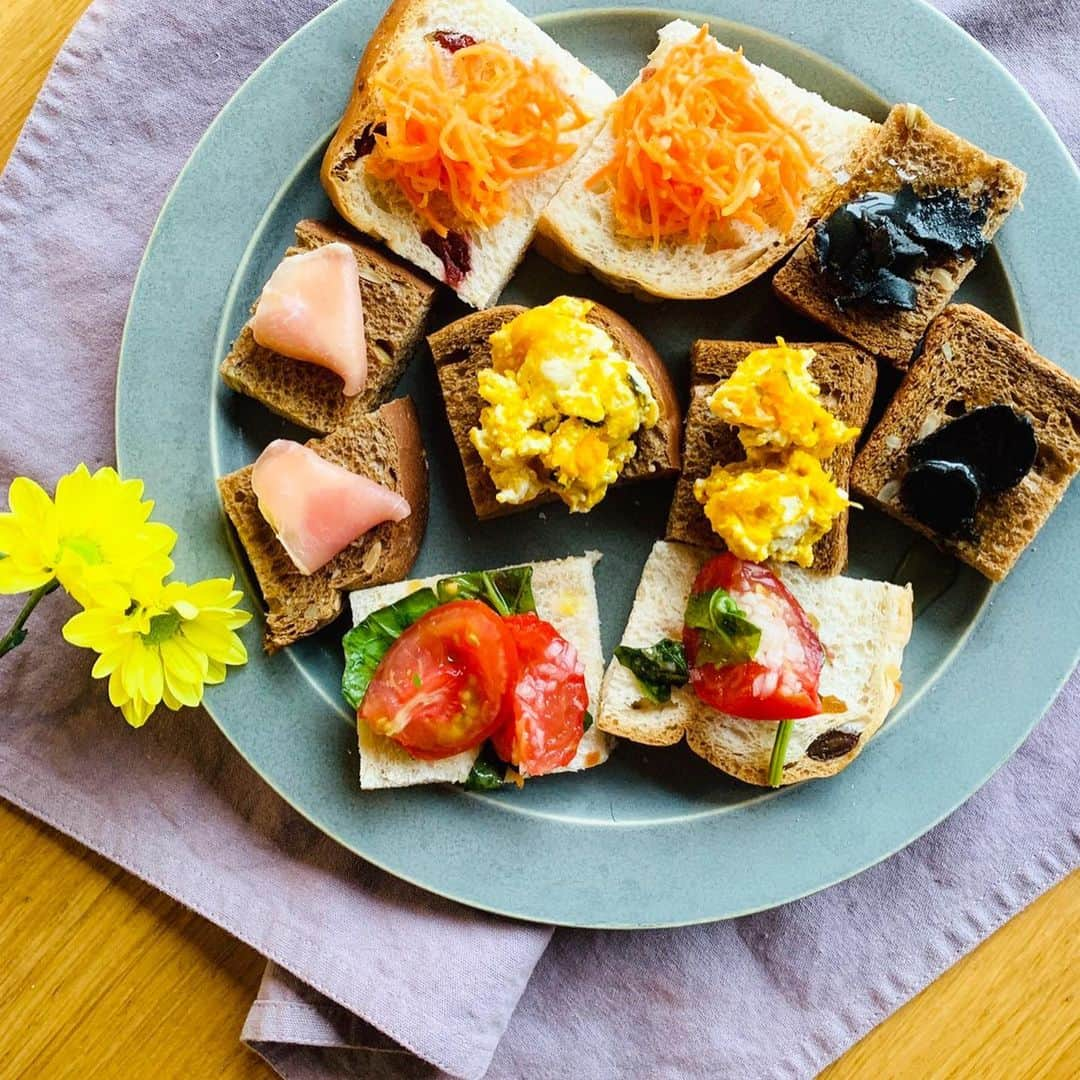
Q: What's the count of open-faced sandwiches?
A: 10